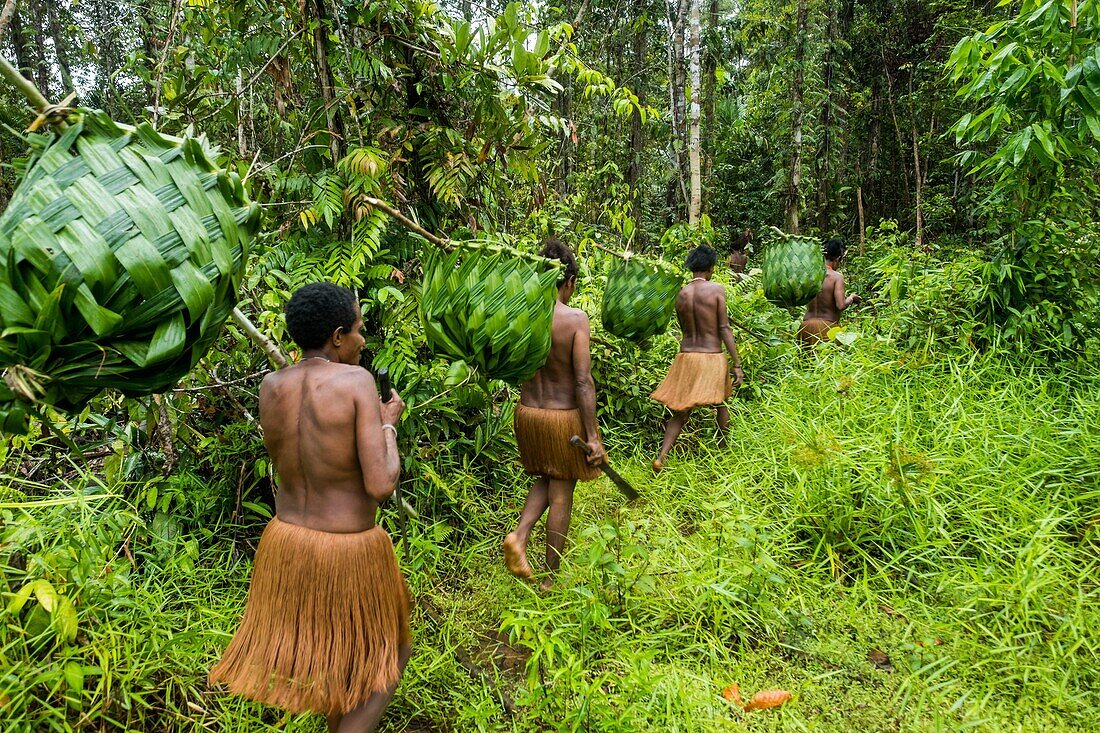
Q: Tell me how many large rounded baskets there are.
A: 4